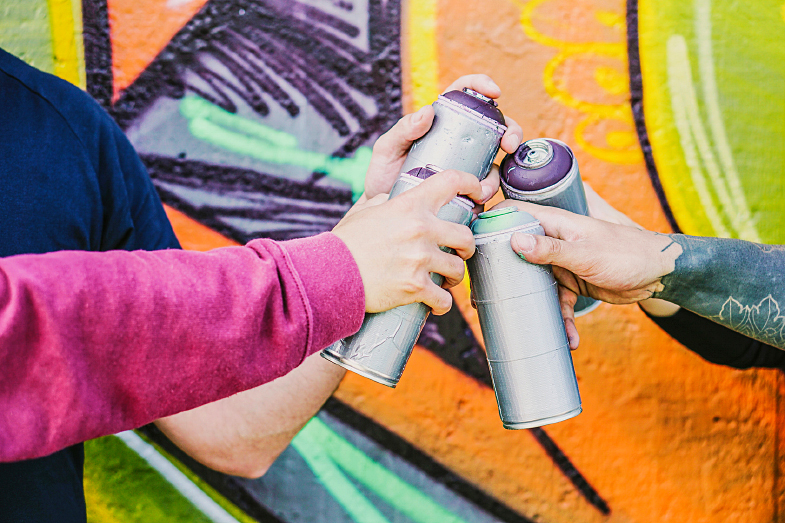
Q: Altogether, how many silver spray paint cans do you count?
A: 4